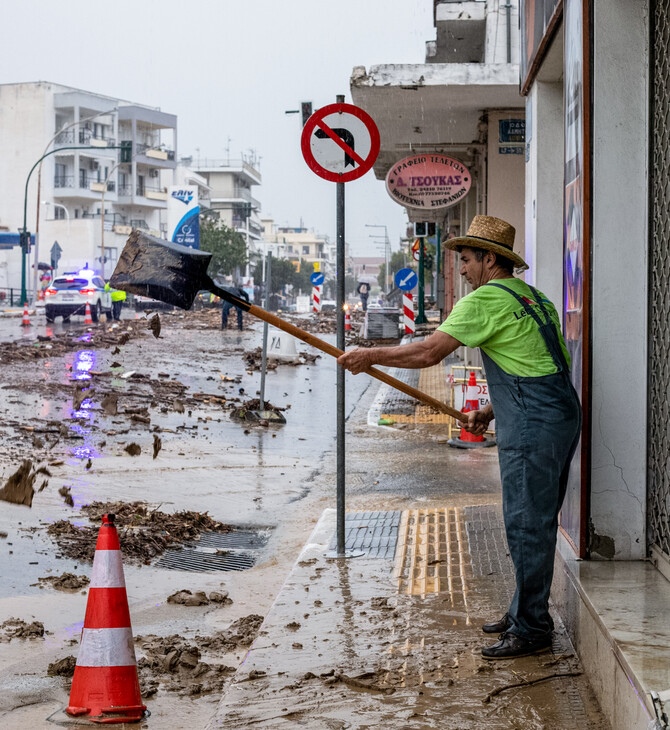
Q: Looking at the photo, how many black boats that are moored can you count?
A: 0